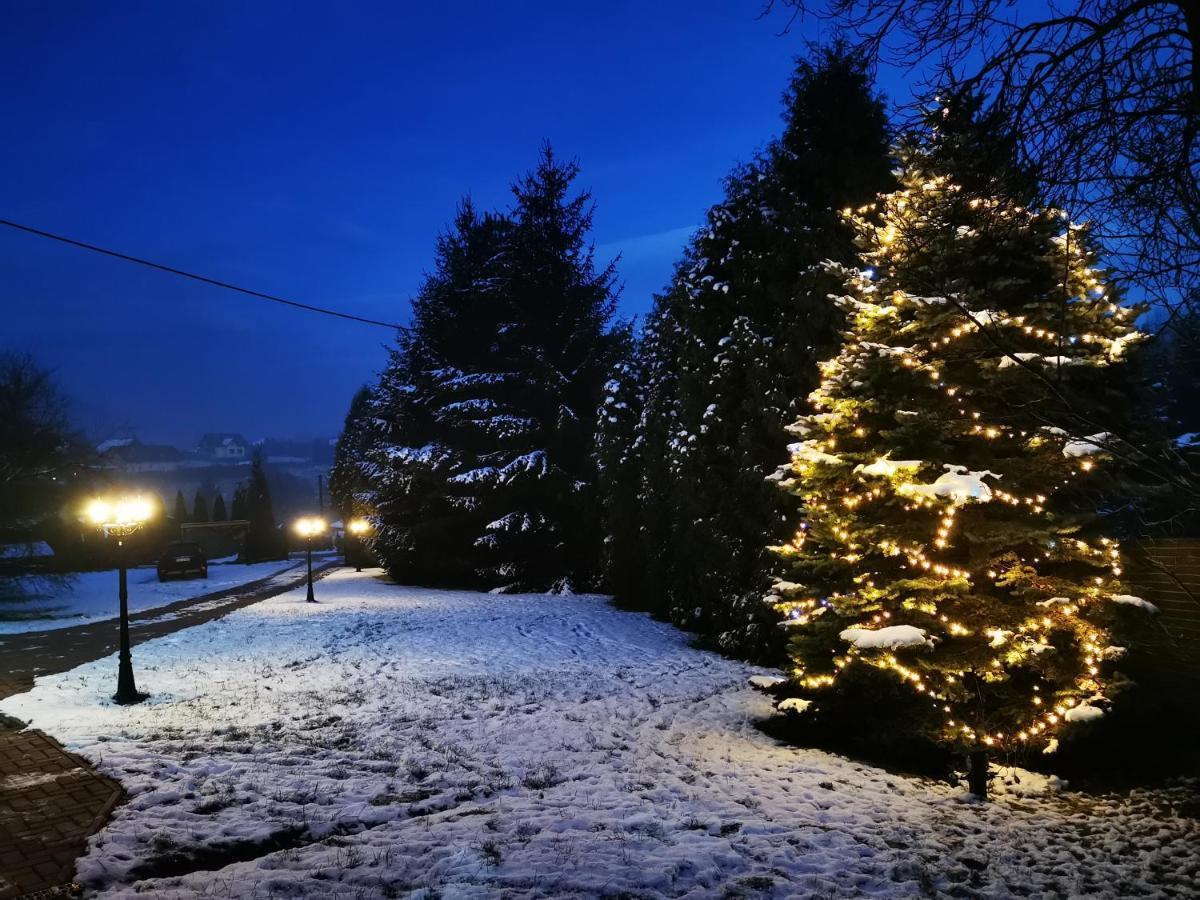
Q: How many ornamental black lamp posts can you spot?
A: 3